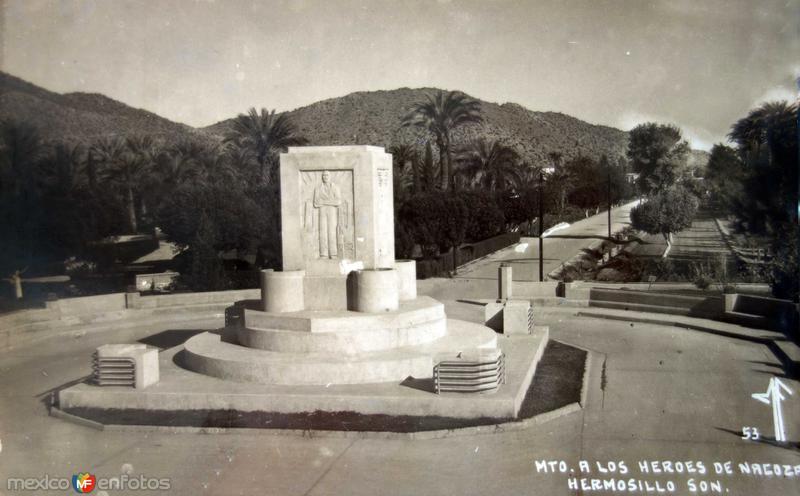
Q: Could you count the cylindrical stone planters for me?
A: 3